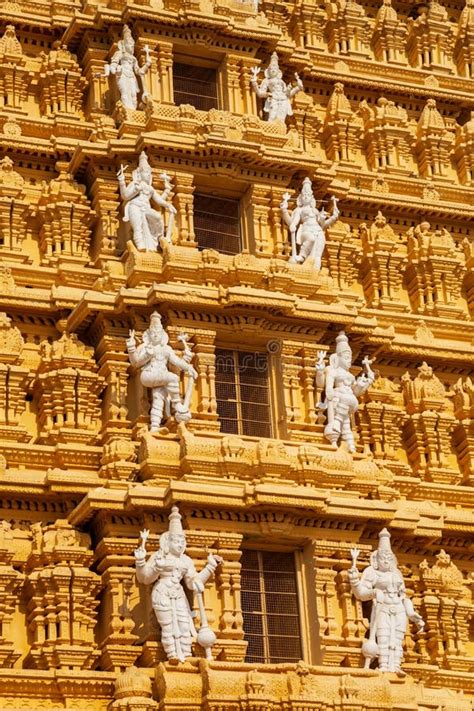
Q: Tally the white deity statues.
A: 8